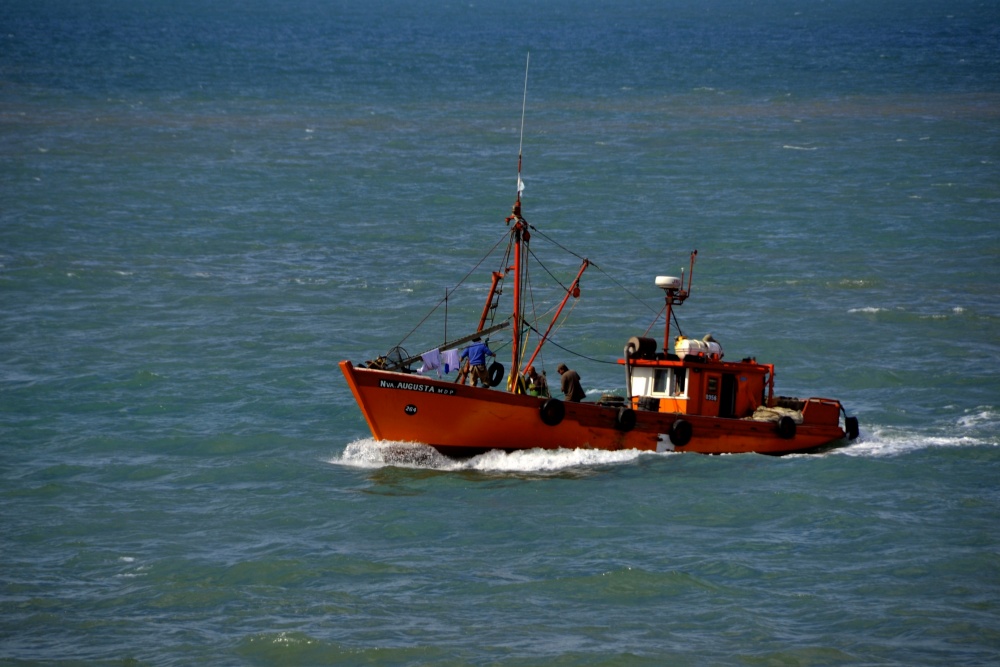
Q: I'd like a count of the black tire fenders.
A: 6